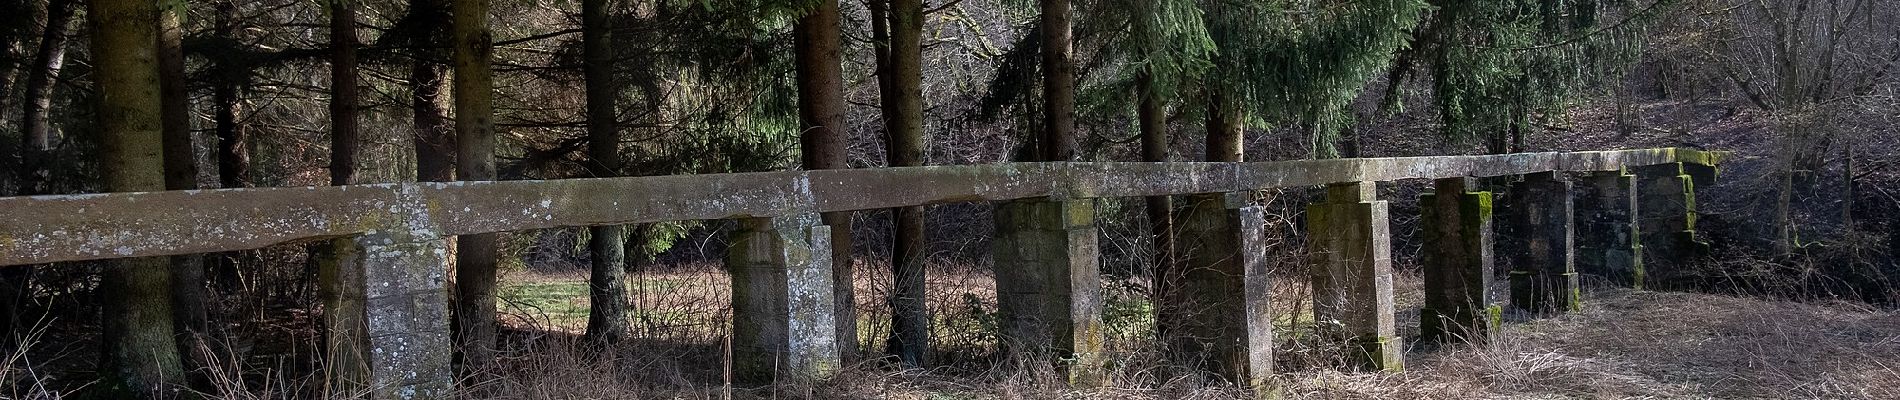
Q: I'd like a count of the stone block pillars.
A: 9